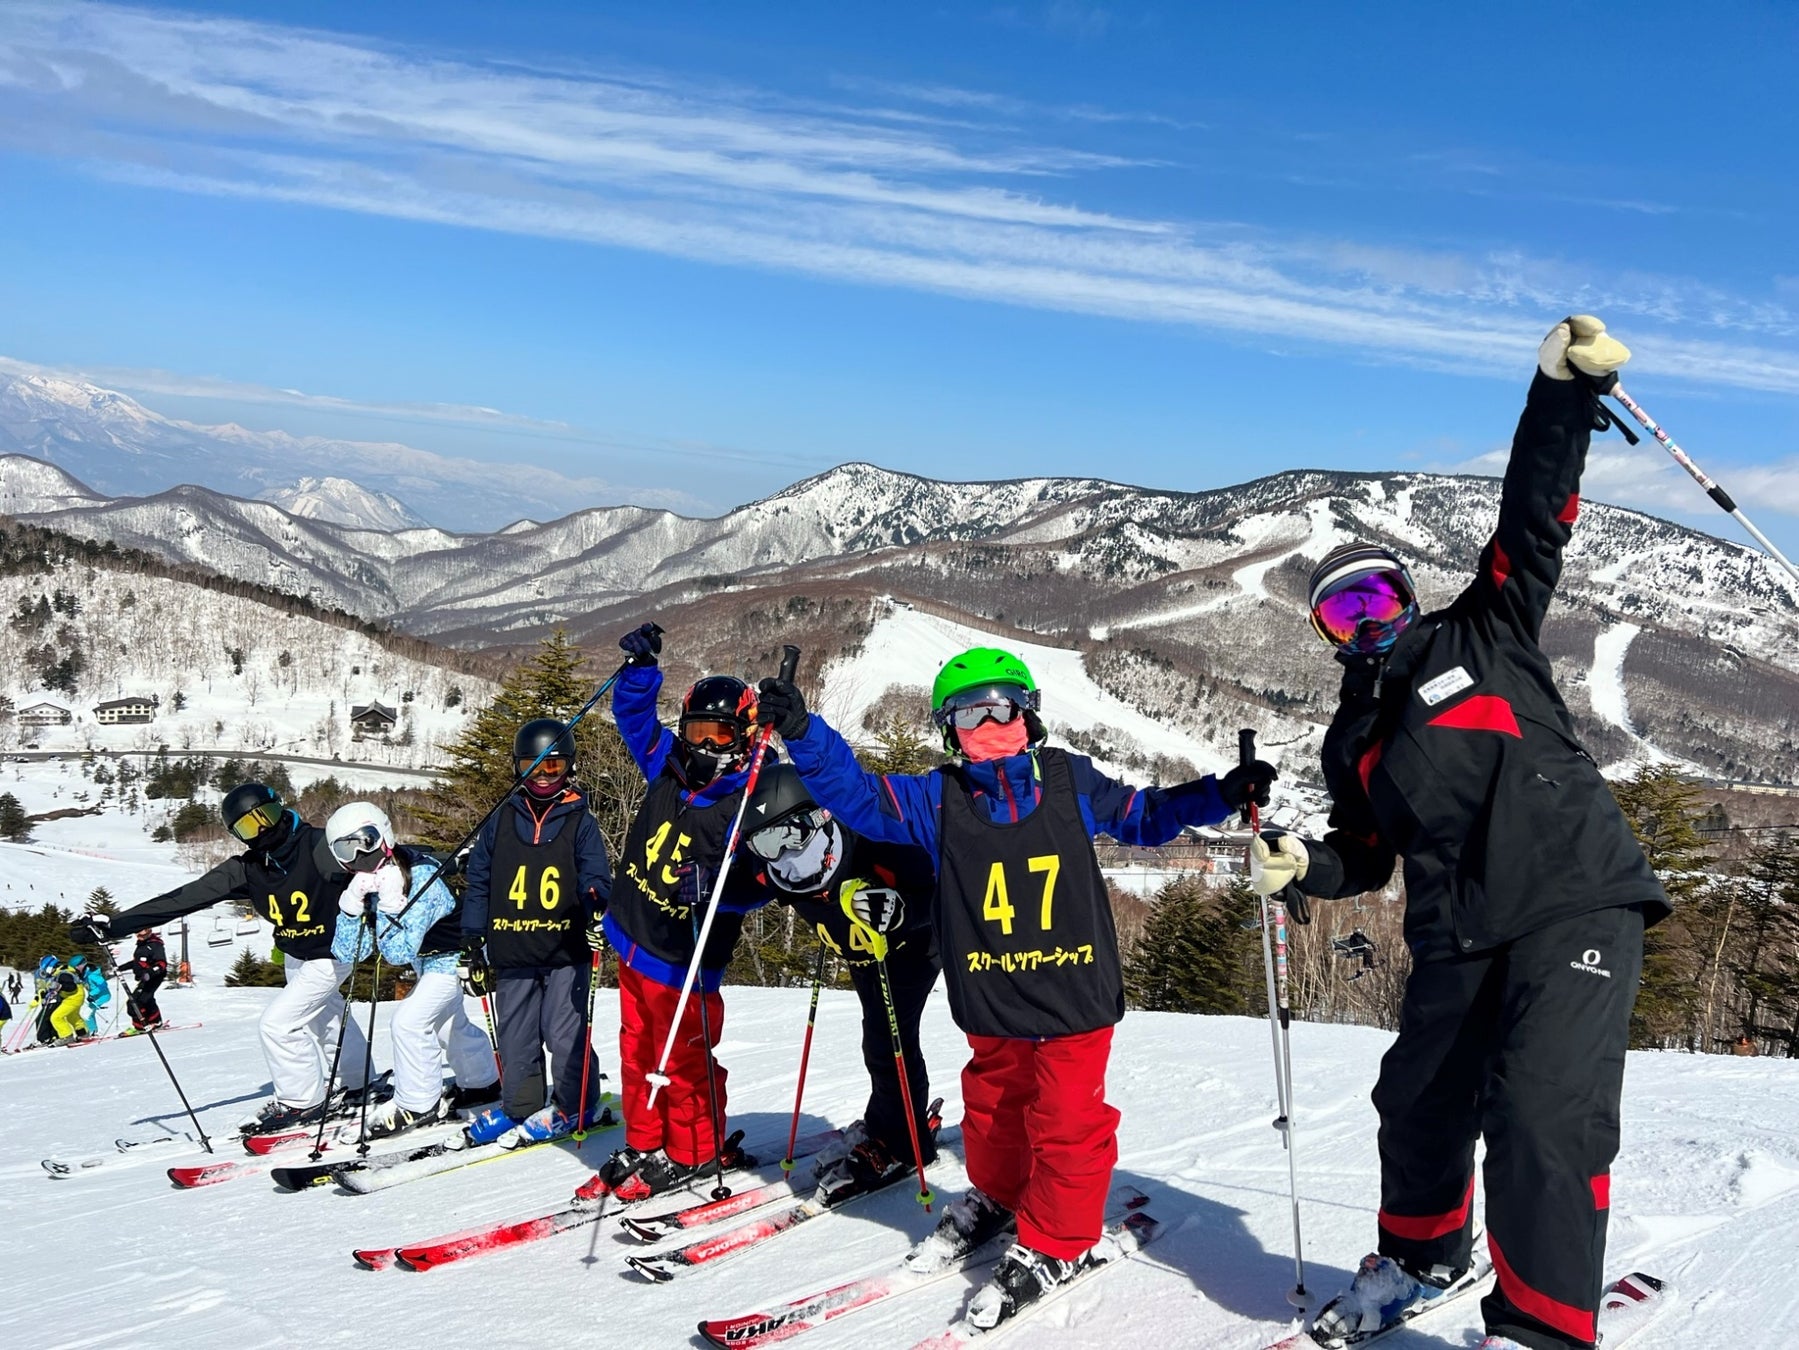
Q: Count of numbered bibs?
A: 5